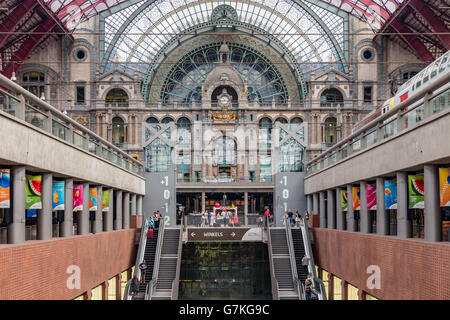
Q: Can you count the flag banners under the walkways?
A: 12